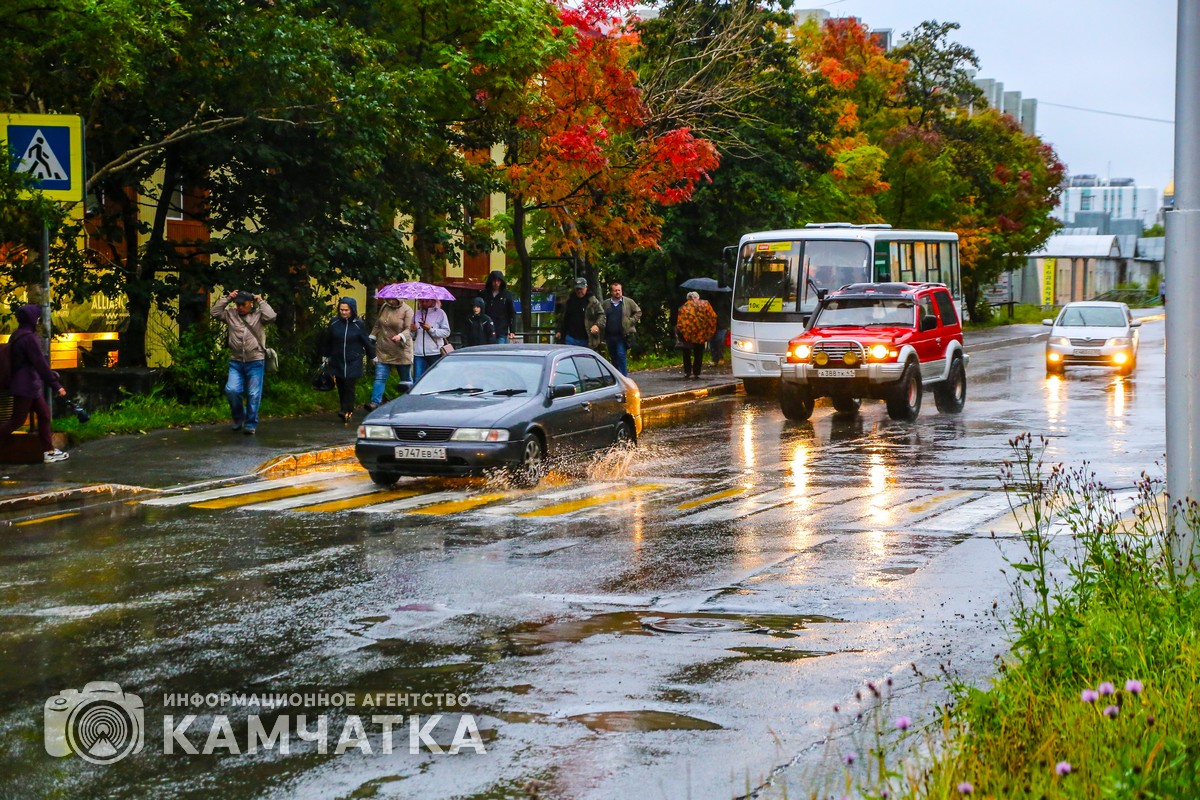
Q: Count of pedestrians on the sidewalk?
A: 11